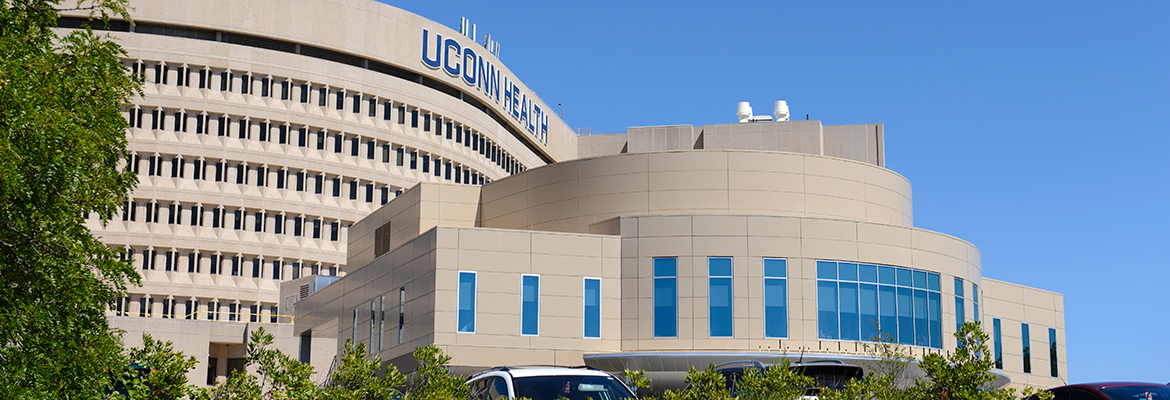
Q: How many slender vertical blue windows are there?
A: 11